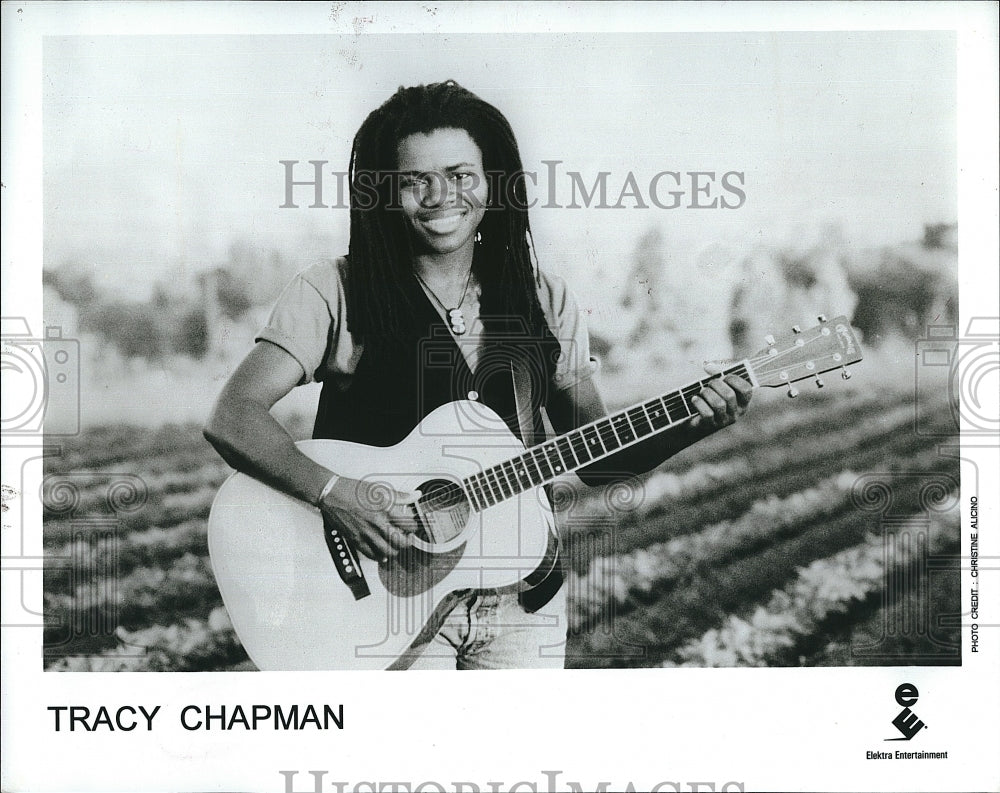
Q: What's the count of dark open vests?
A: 1